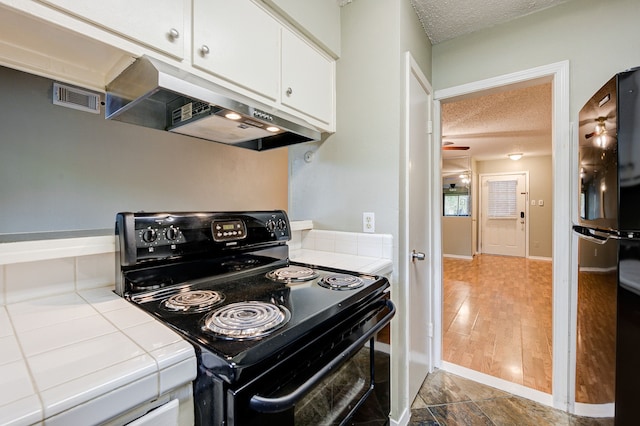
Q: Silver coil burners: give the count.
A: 4